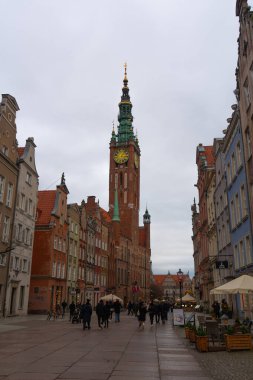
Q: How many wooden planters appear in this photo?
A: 4